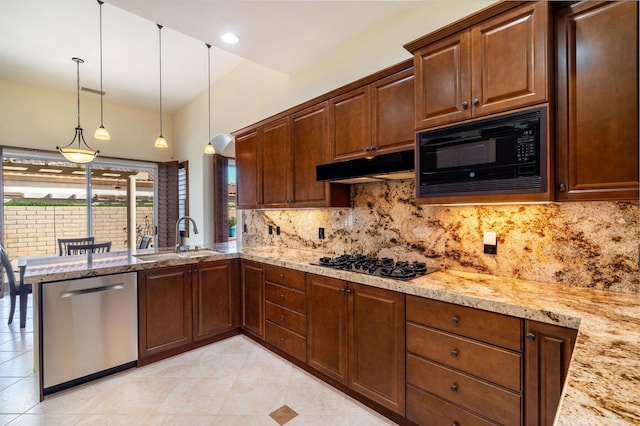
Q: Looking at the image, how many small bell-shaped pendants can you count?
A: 3